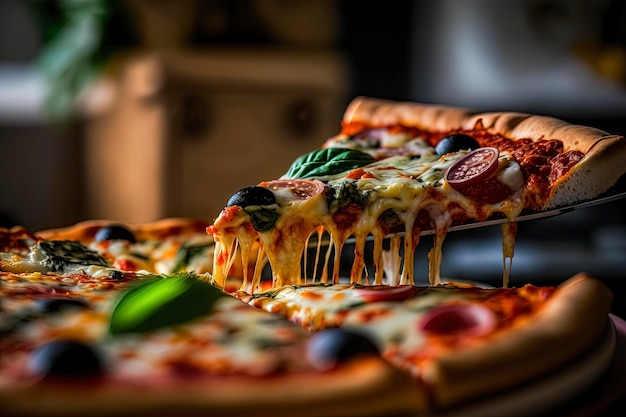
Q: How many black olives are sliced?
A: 0